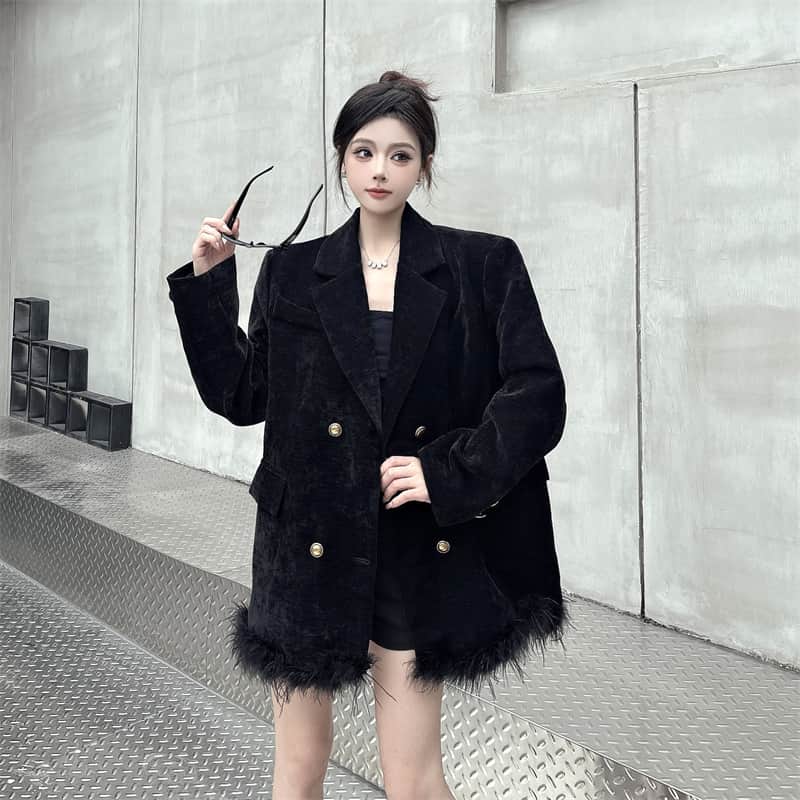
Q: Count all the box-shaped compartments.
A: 9